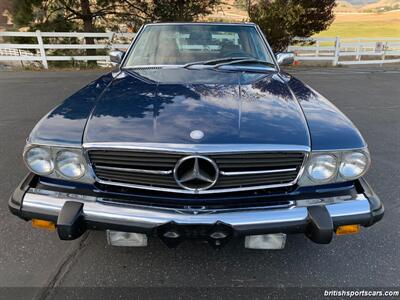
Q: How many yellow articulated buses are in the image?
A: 0